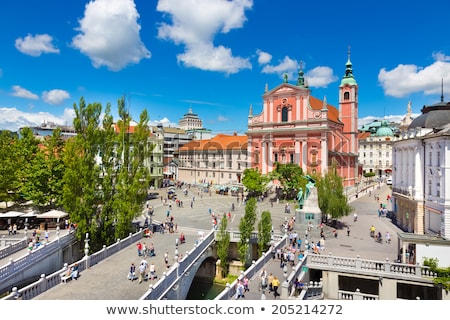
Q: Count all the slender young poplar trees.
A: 3